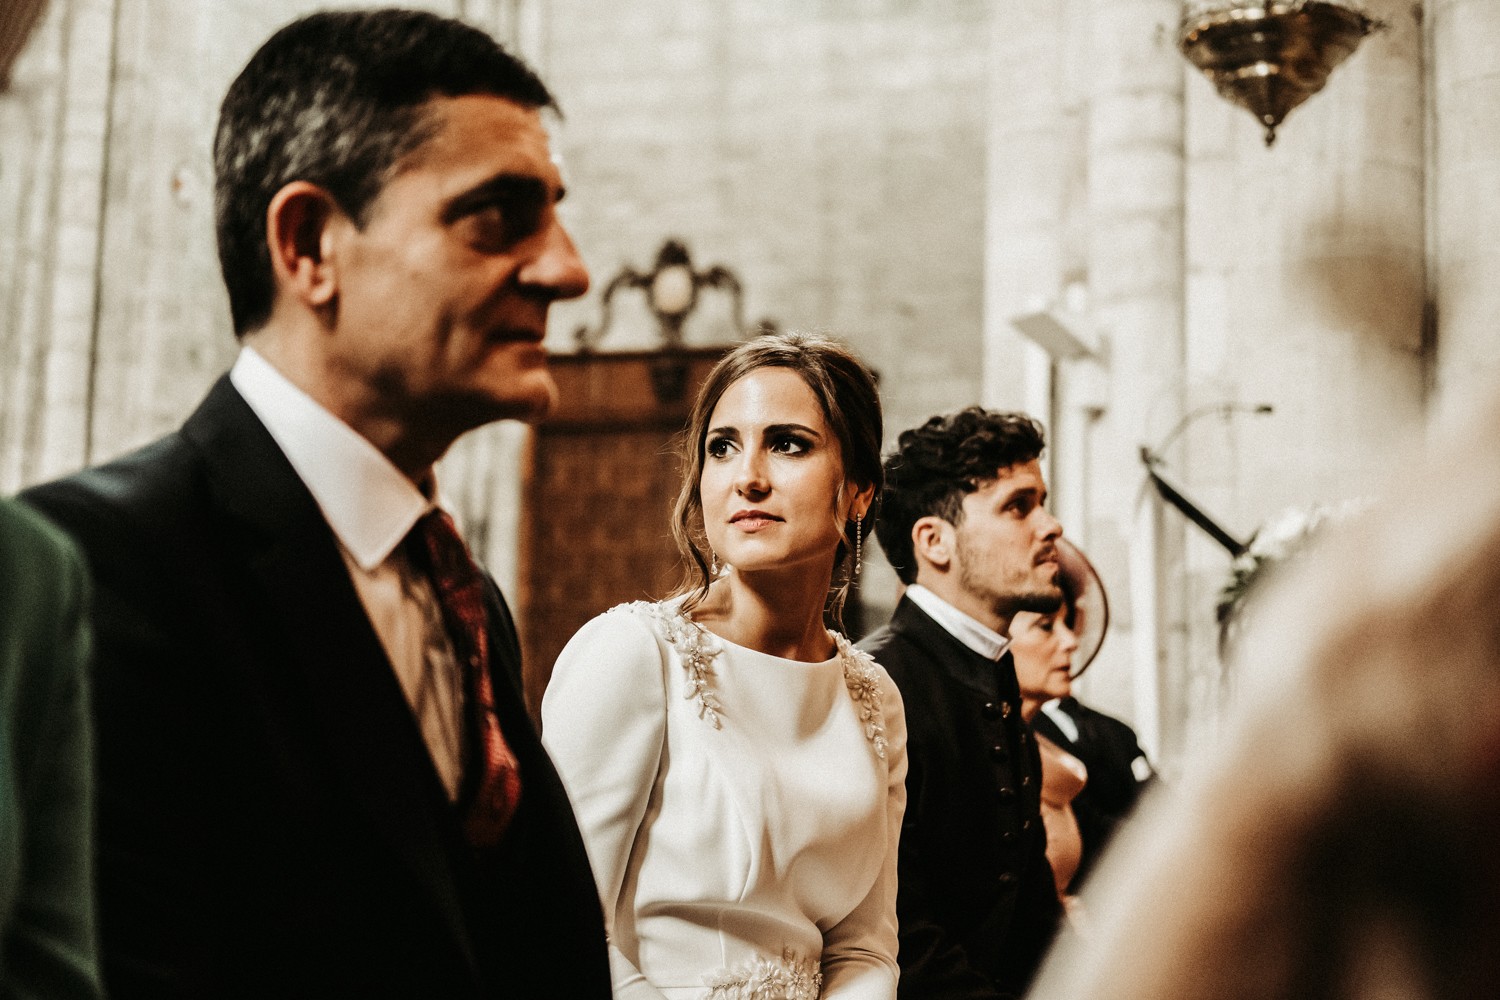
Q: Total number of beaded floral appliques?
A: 3